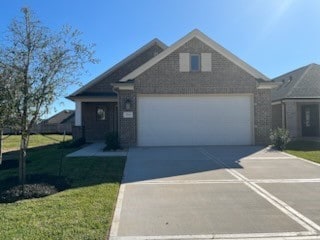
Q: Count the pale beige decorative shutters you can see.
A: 2